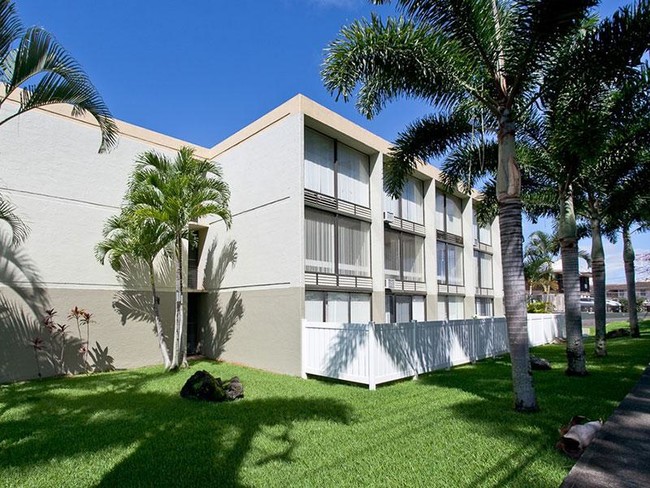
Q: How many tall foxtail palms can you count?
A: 4